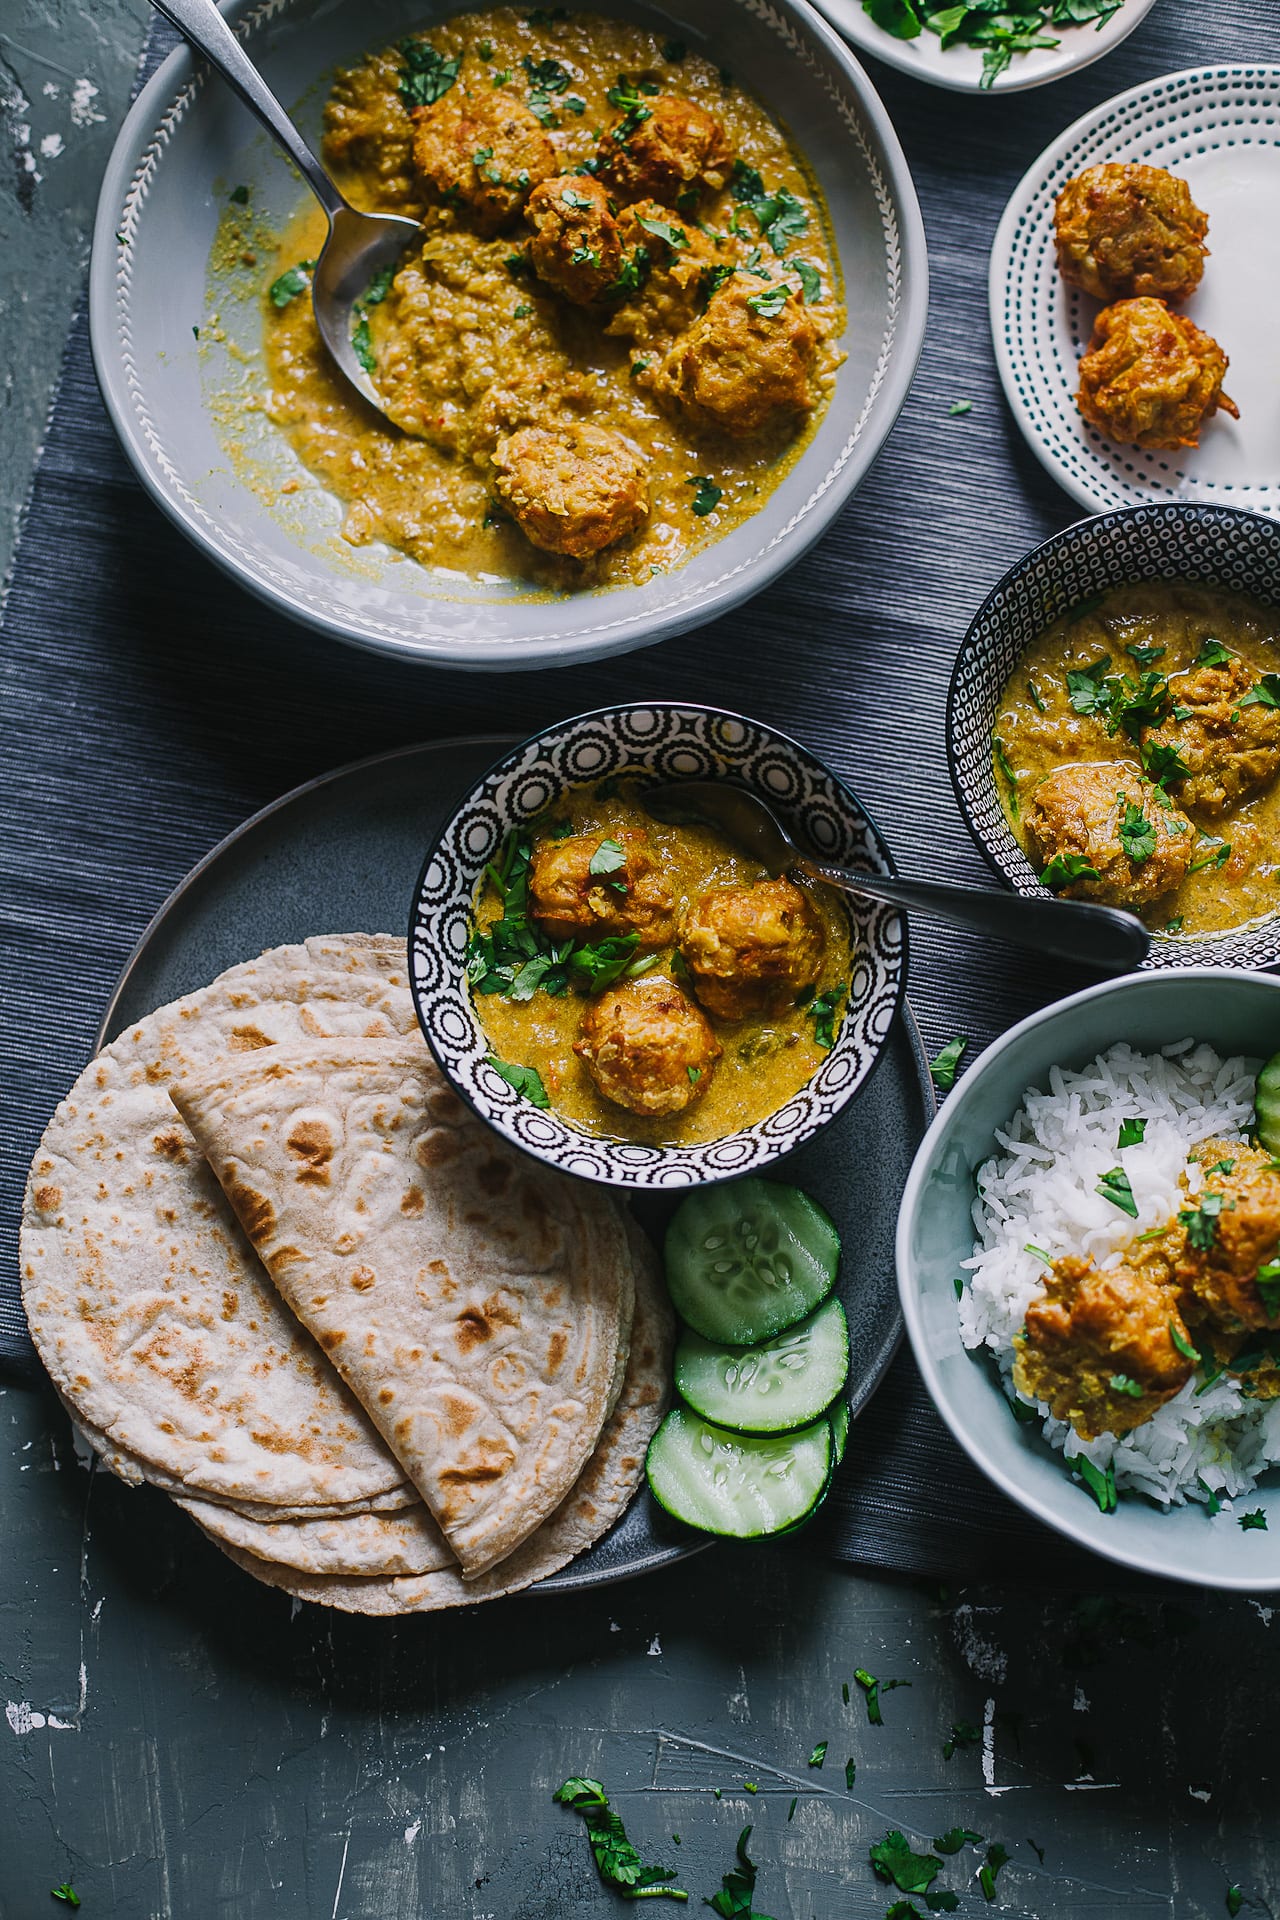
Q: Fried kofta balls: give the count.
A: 15